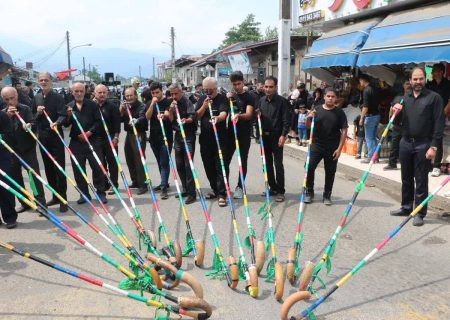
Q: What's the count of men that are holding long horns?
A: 12